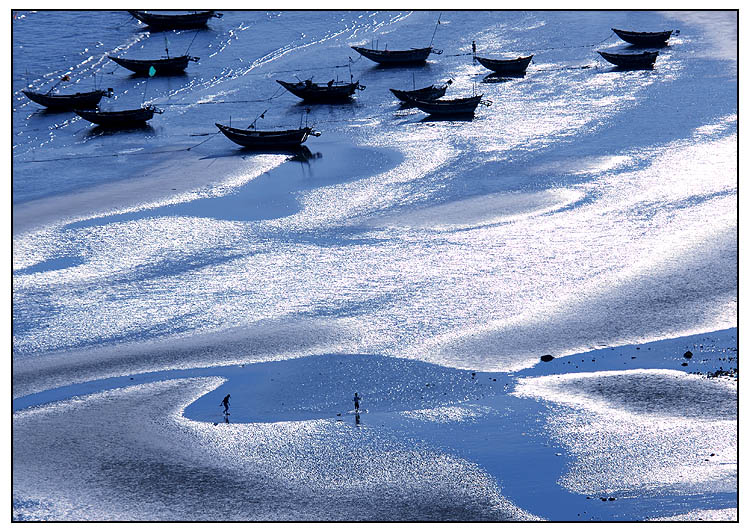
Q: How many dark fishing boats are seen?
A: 12